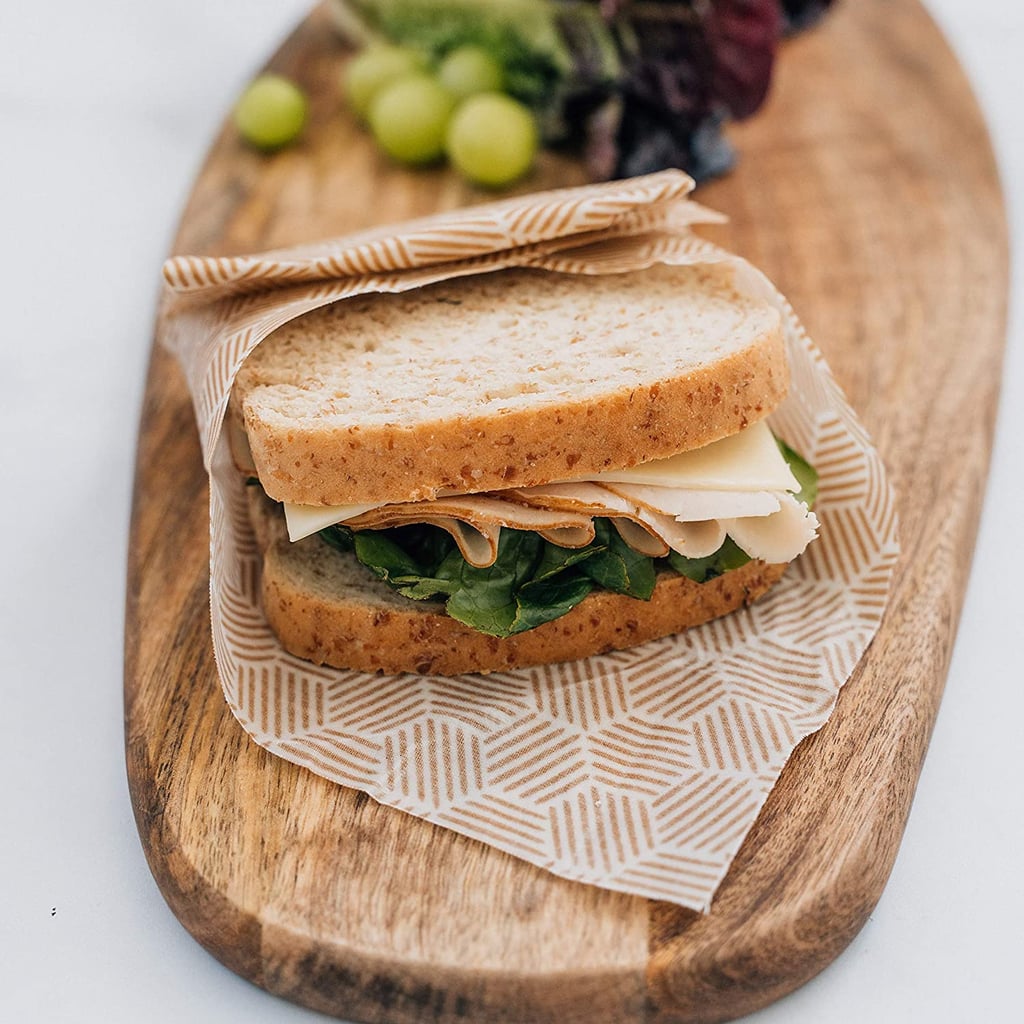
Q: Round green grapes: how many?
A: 5